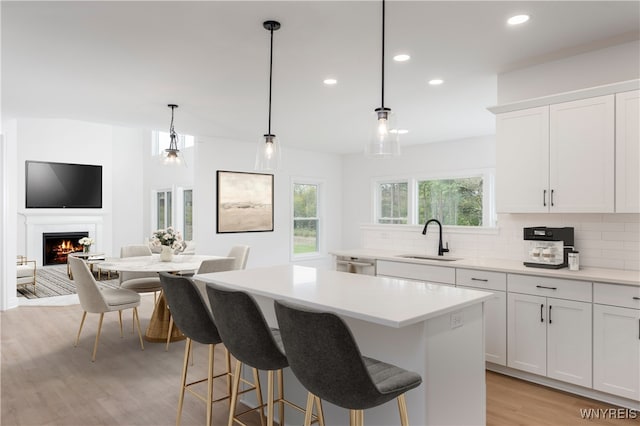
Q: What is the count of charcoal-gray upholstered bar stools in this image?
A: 3